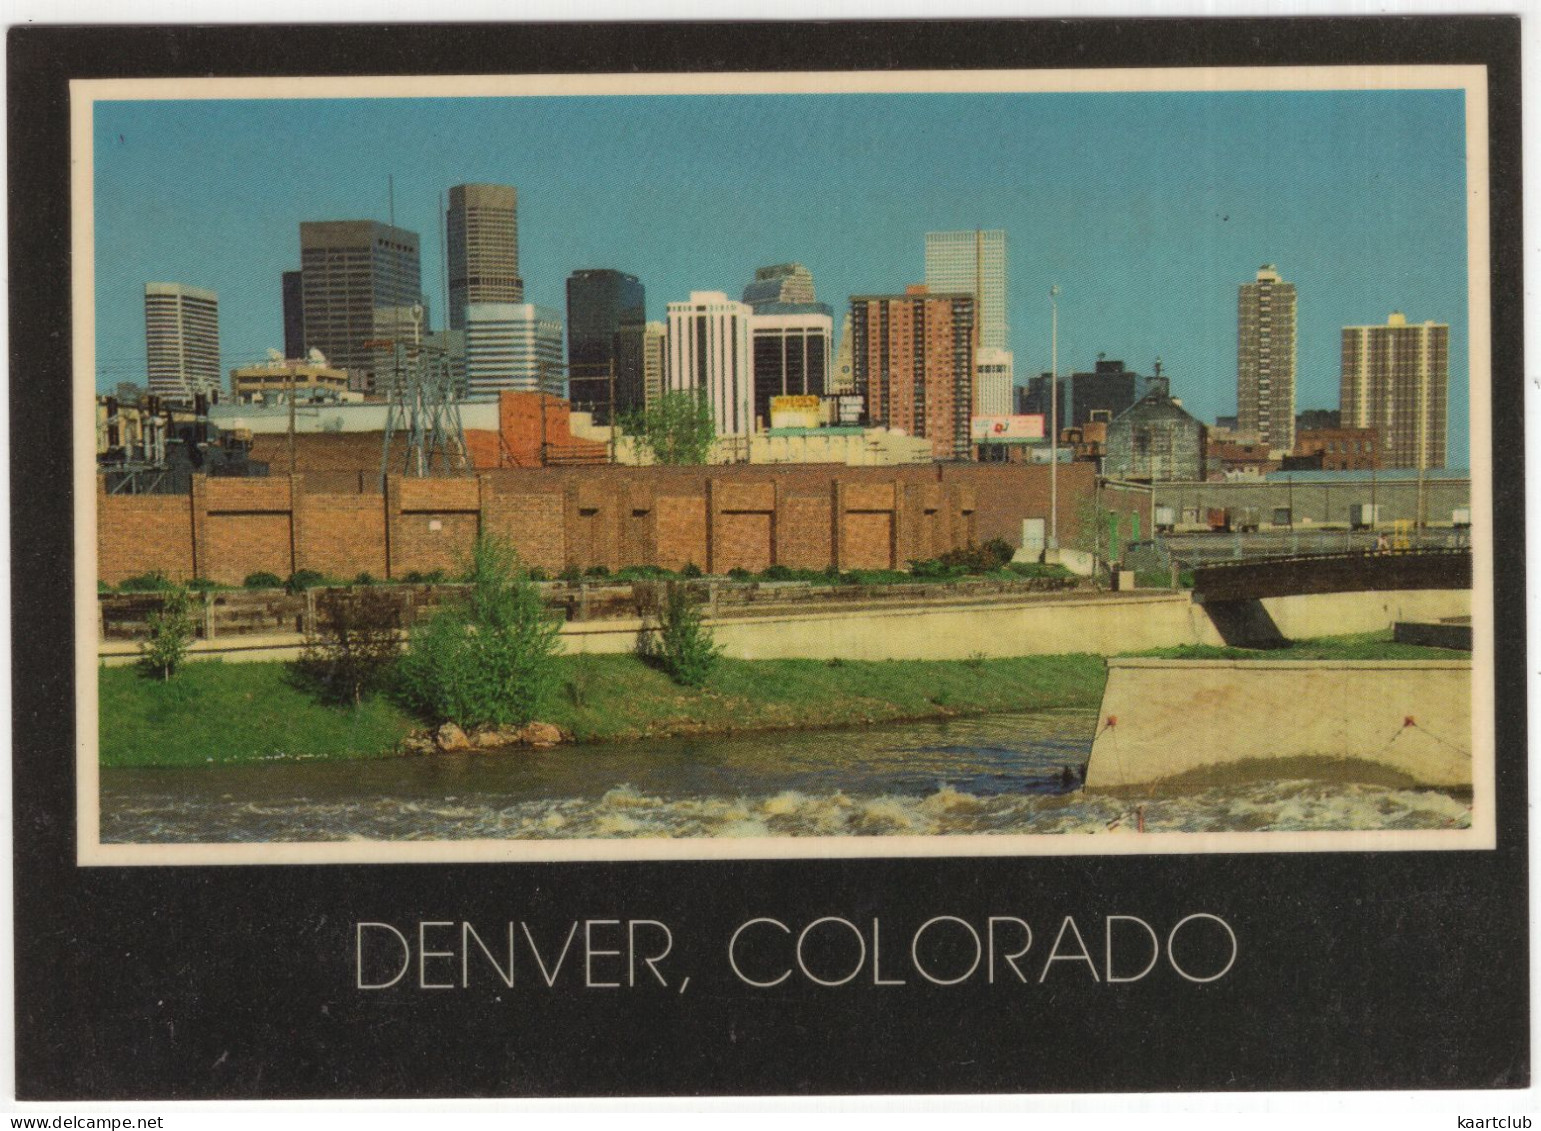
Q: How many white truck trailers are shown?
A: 3